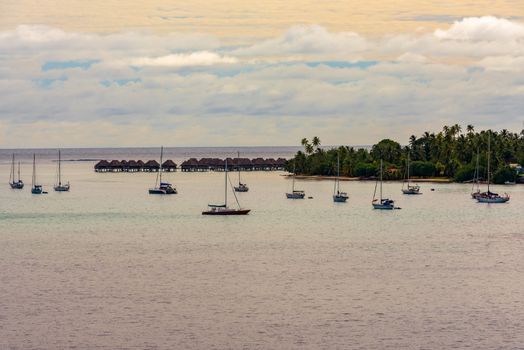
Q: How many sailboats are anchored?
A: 12